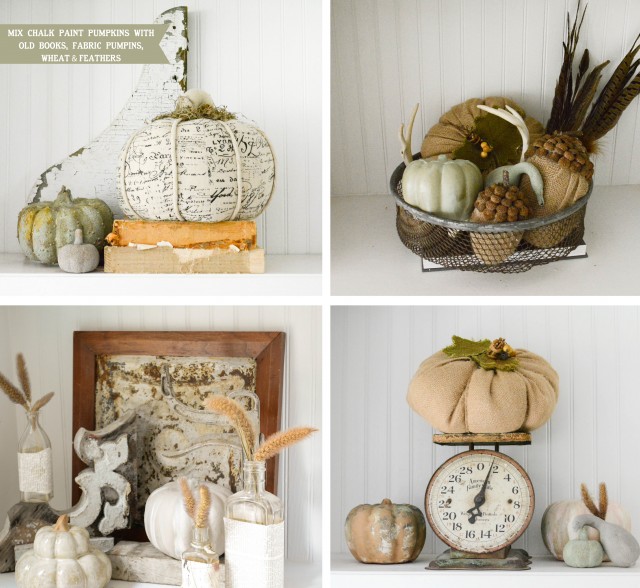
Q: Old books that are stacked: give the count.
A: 2